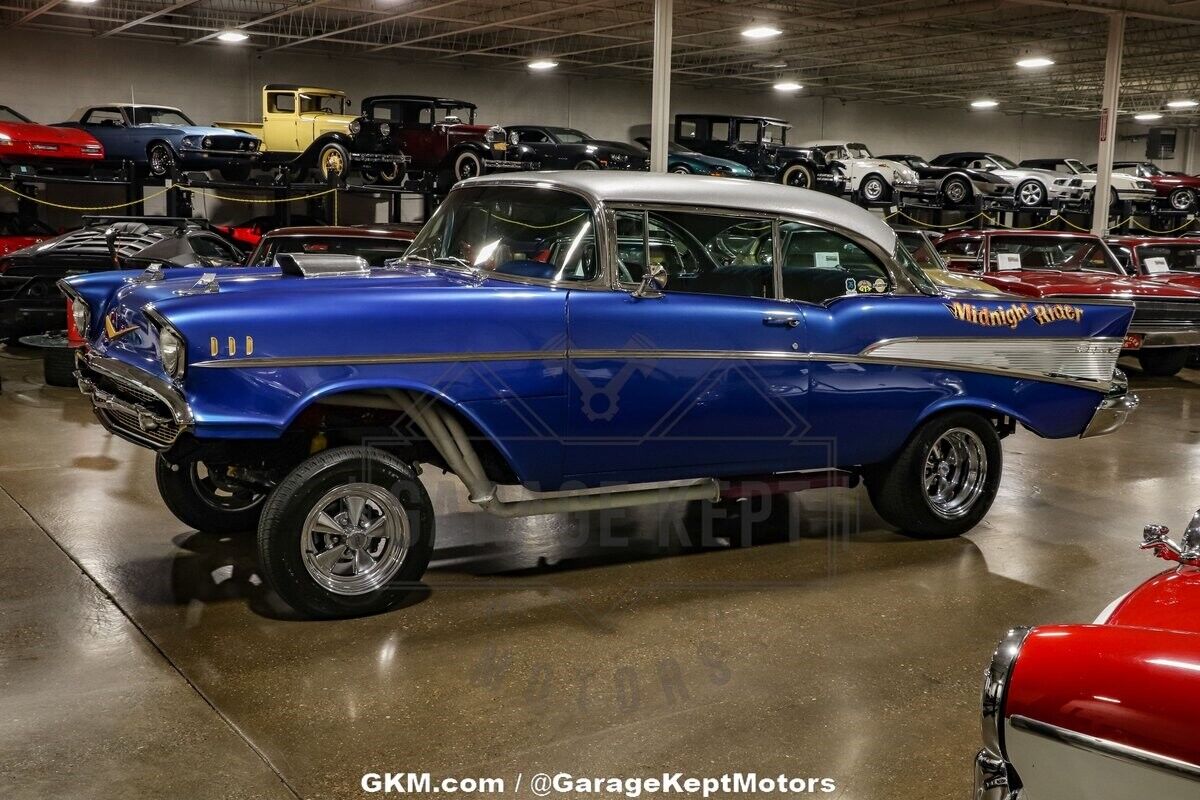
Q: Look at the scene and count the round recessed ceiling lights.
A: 8